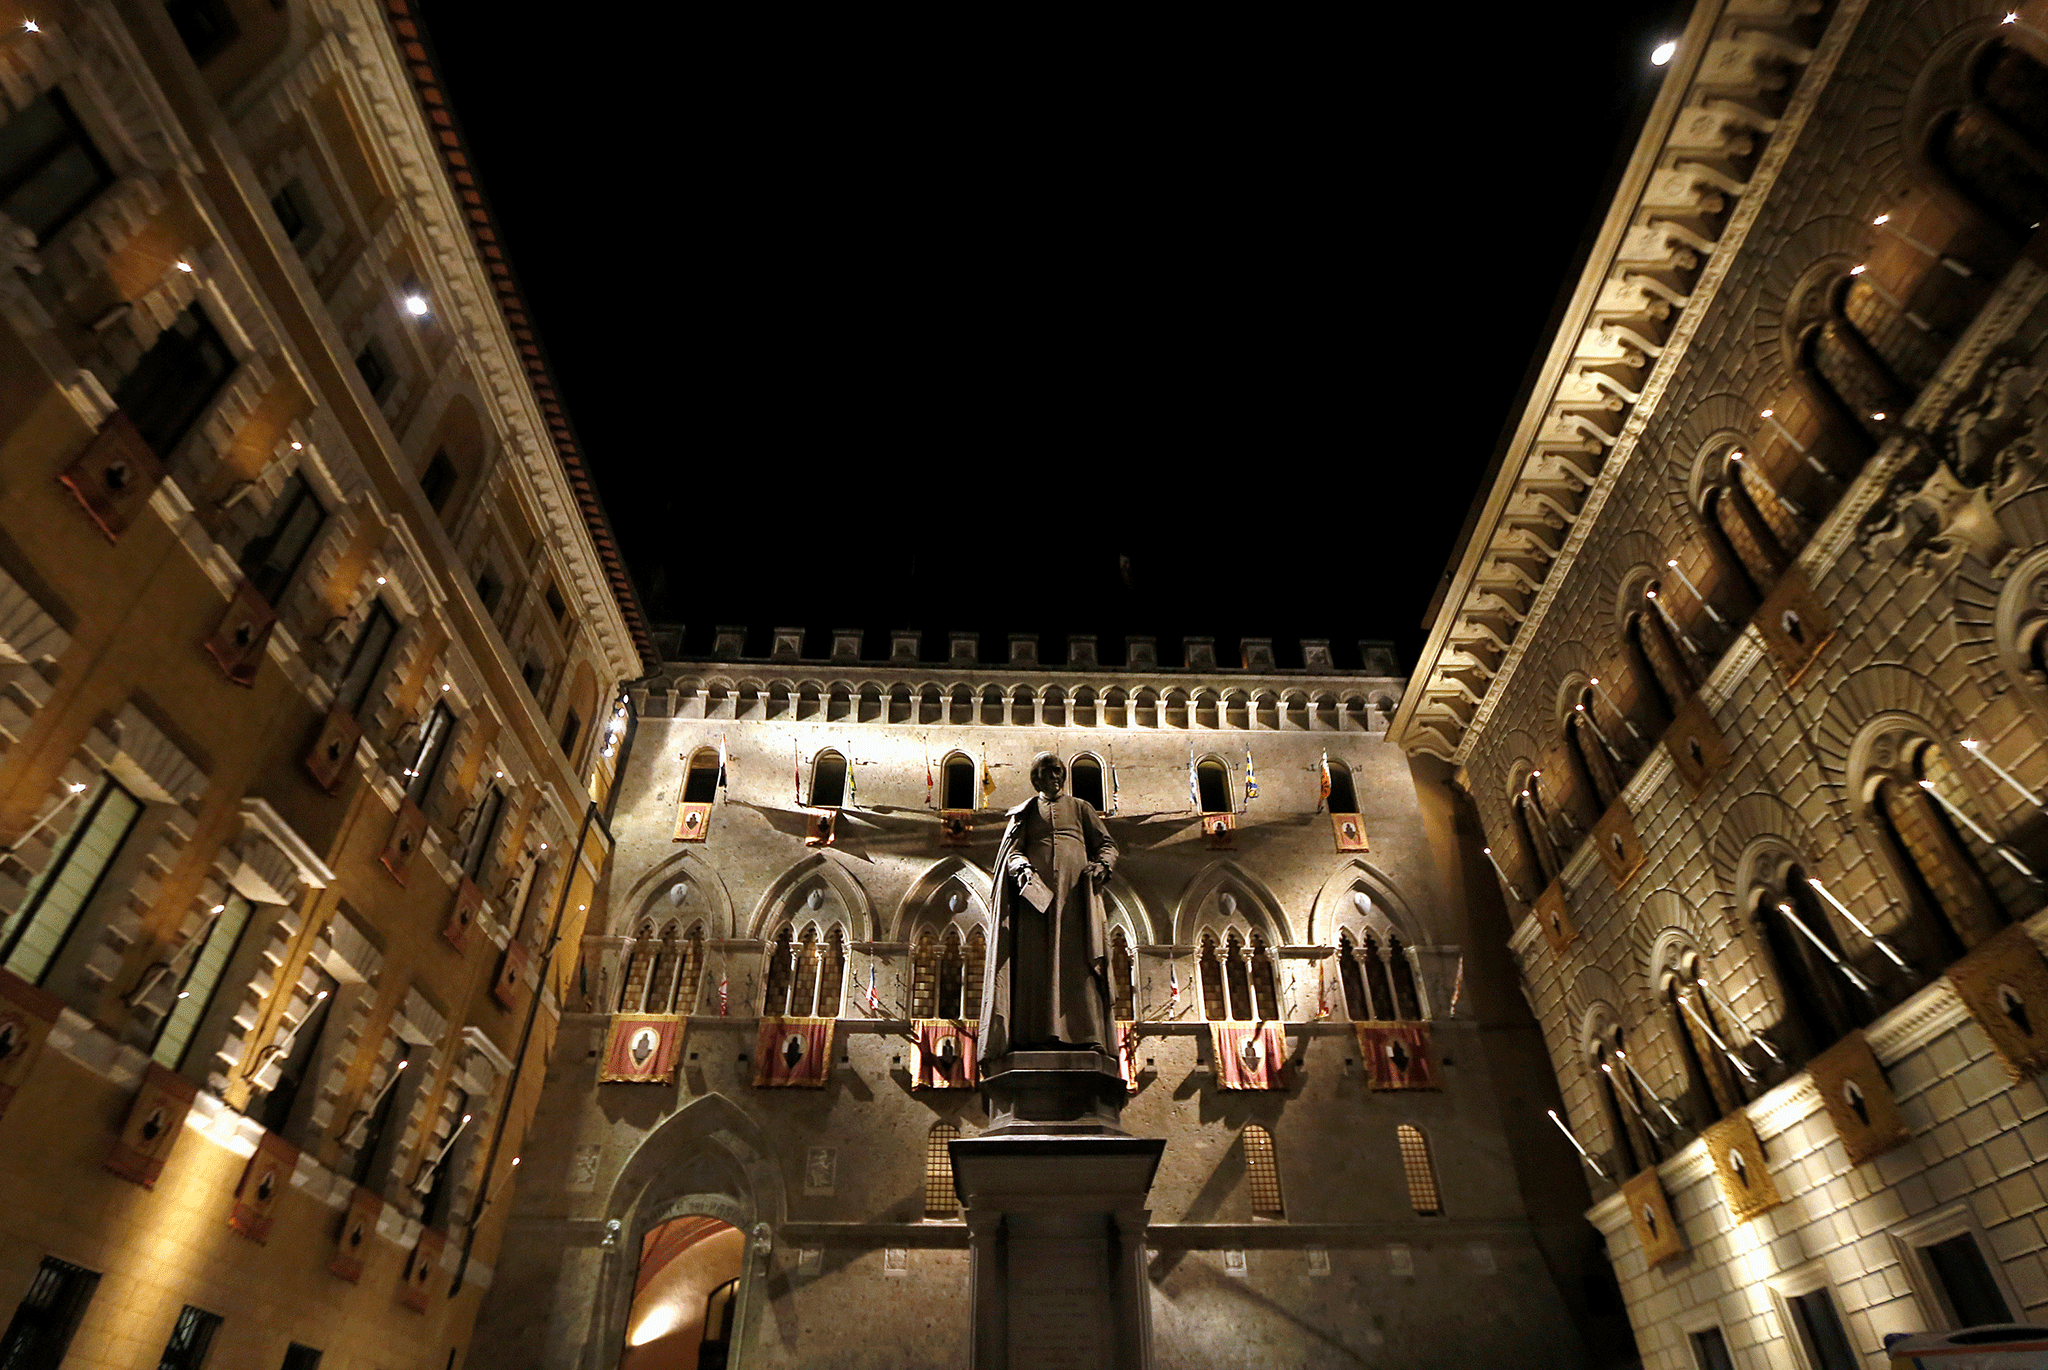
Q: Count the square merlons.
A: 13